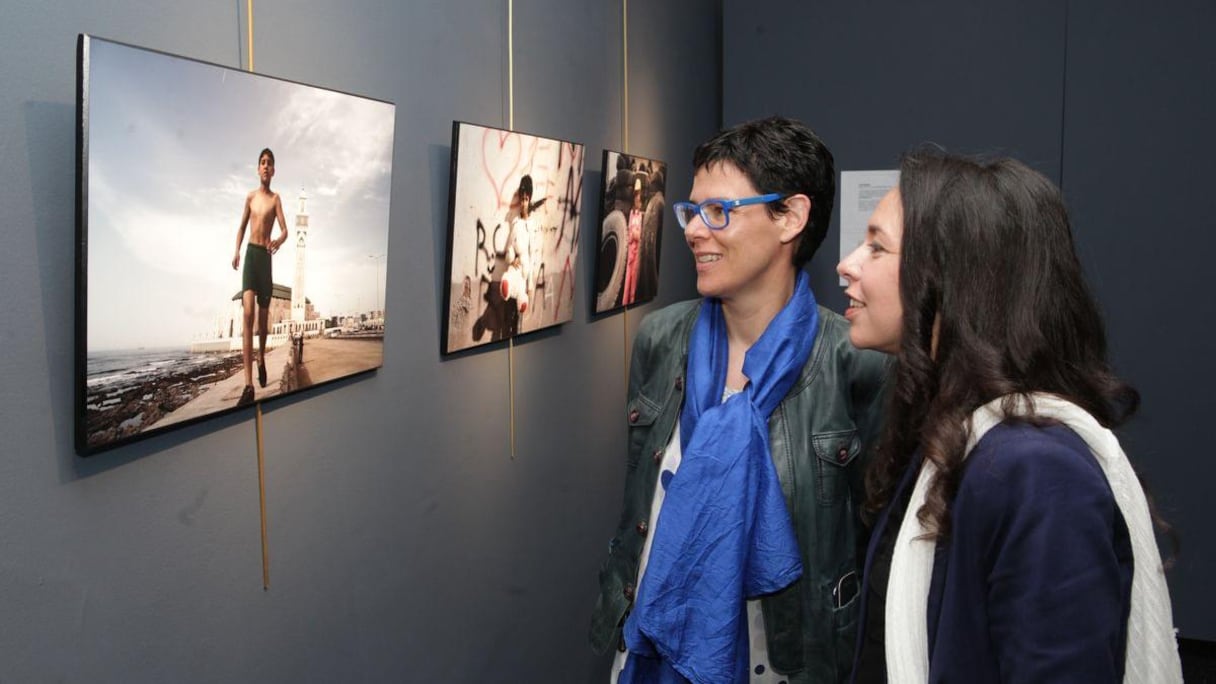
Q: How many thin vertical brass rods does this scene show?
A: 3